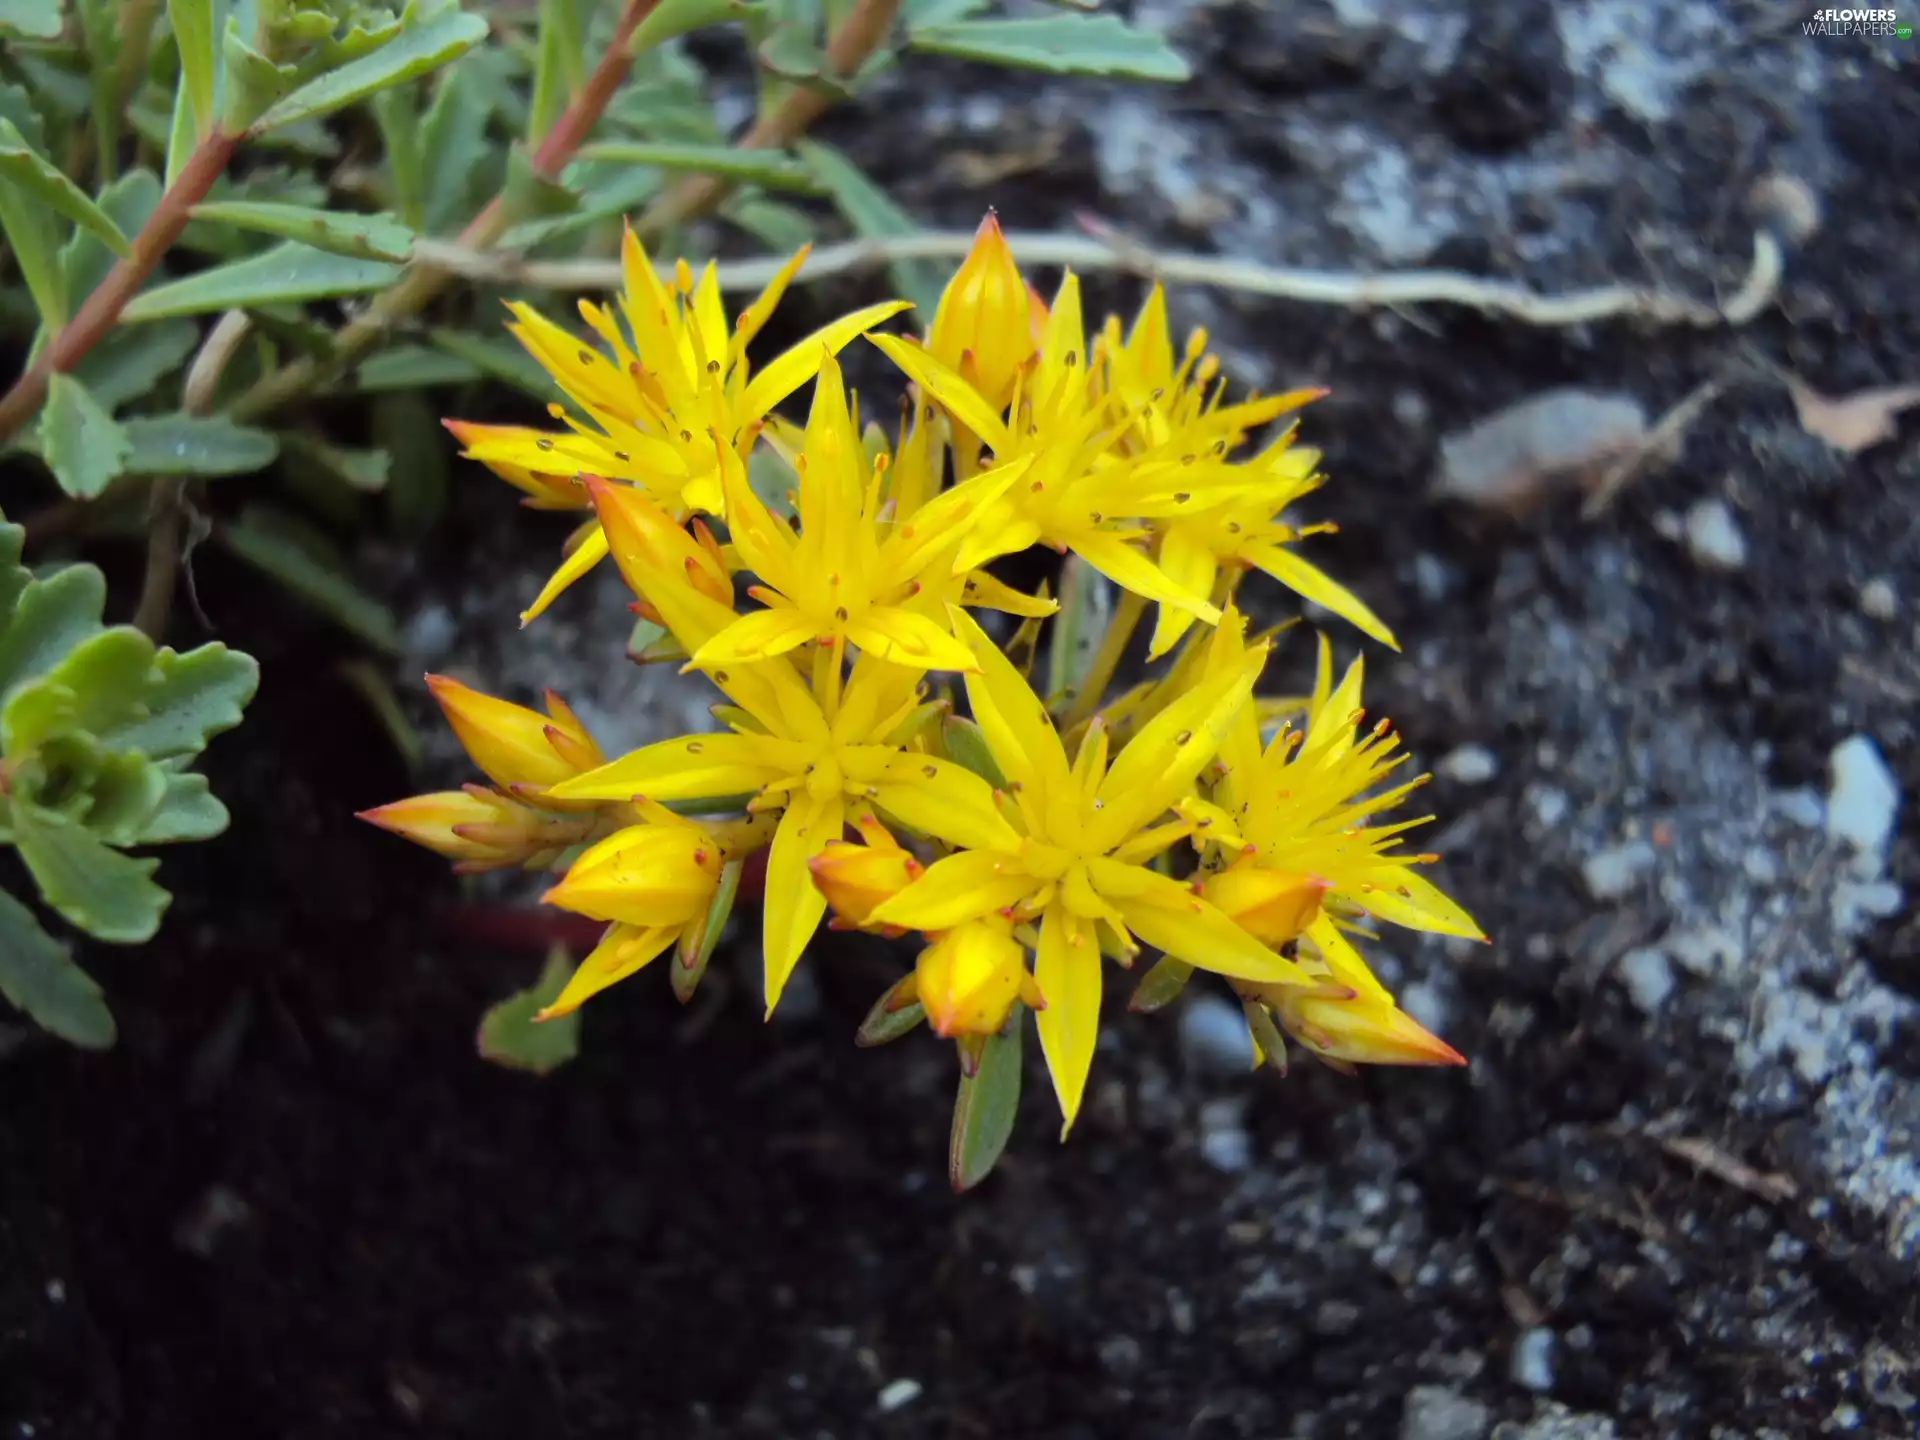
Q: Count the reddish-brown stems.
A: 3